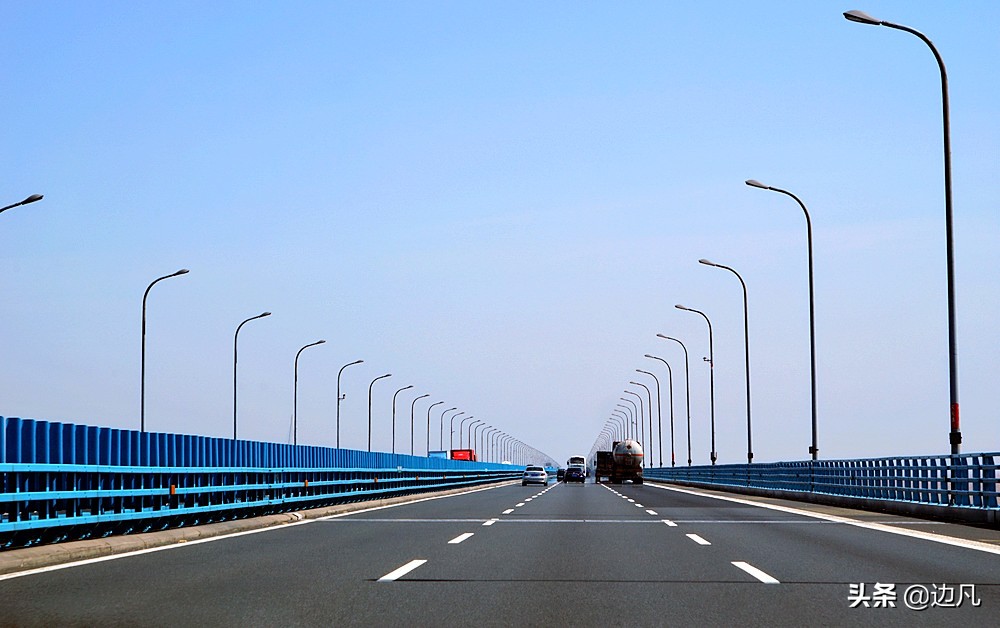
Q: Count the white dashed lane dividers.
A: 2